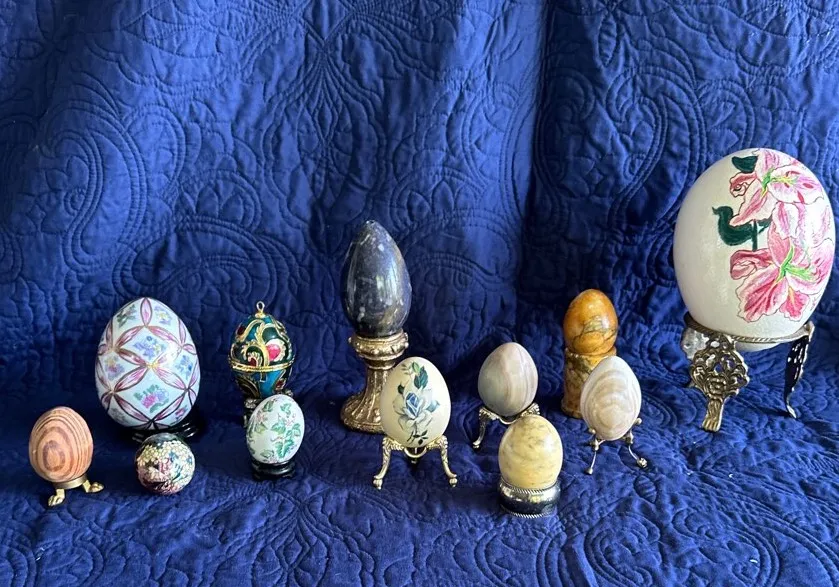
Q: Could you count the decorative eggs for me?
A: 12